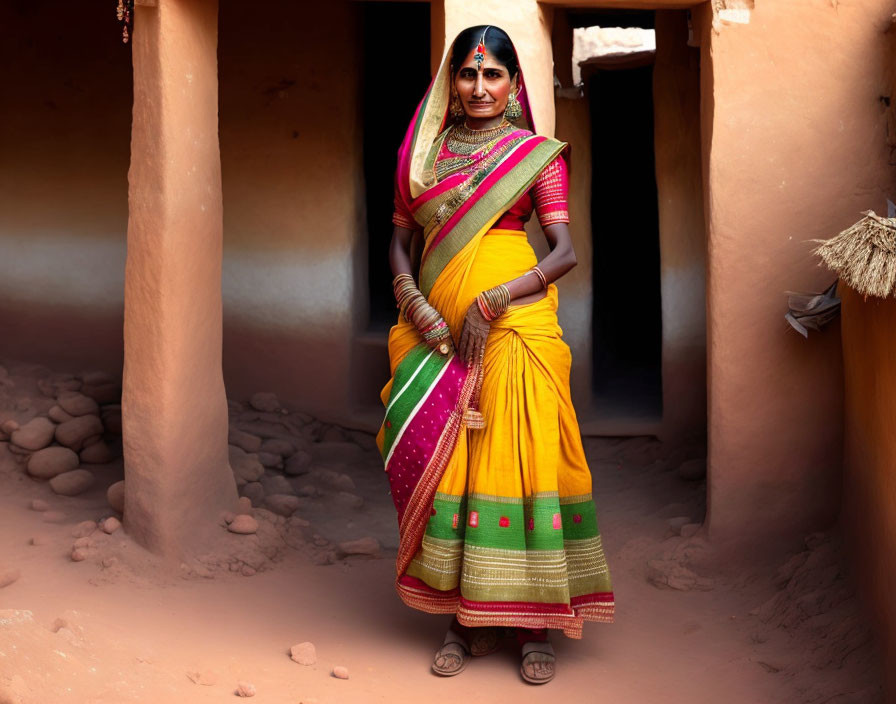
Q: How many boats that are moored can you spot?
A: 0